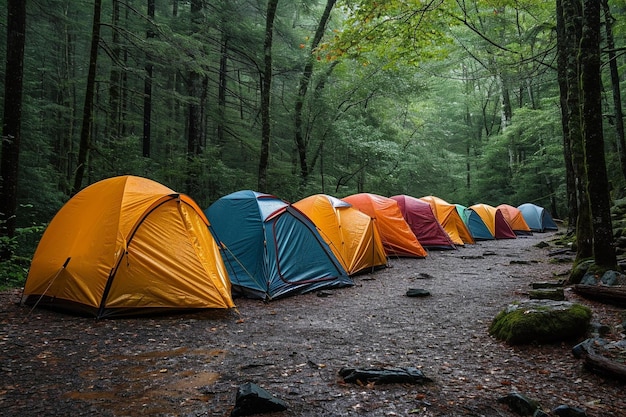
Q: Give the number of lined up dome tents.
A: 10